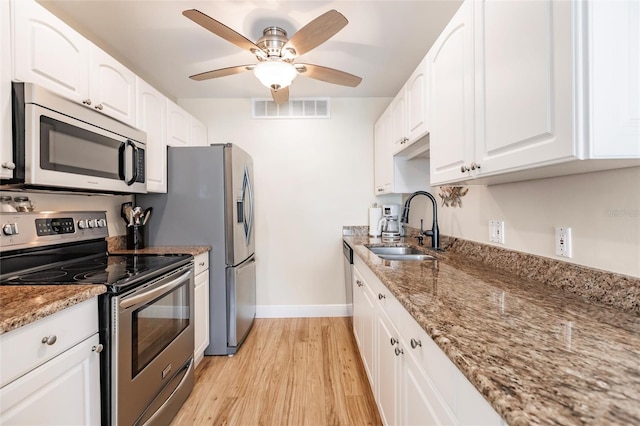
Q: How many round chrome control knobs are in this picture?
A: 4